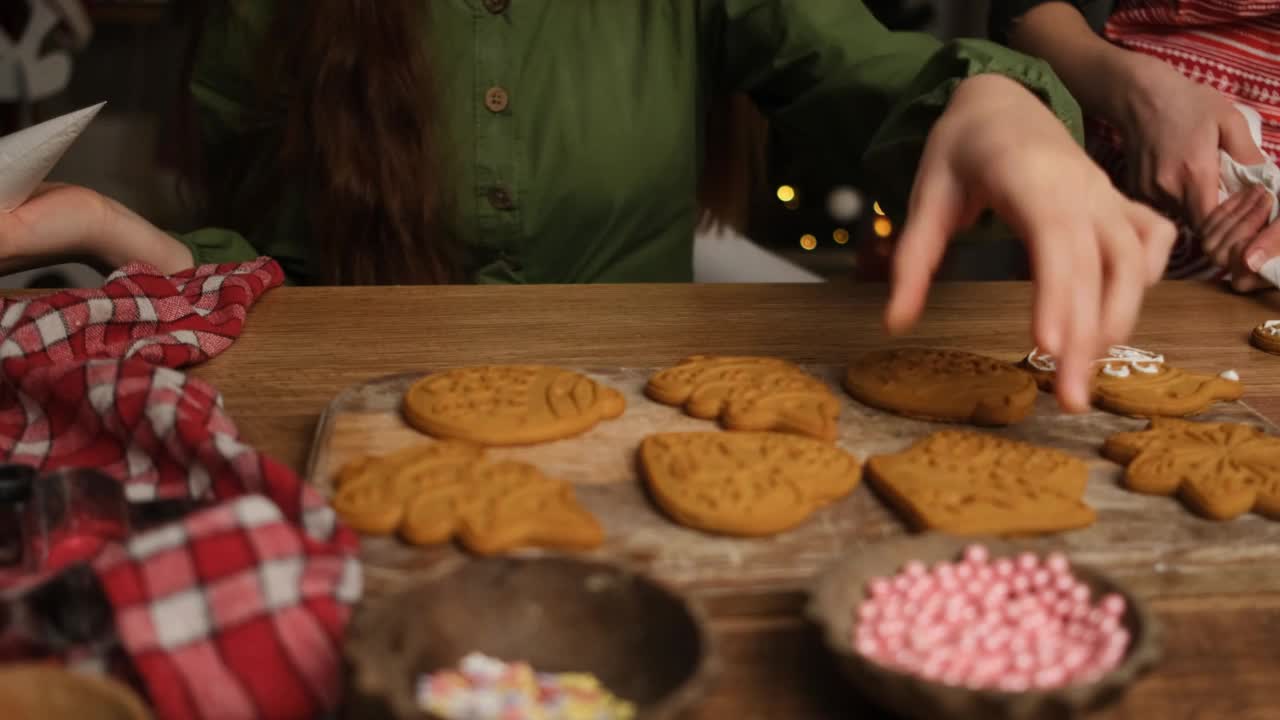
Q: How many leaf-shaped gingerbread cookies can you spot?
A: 2